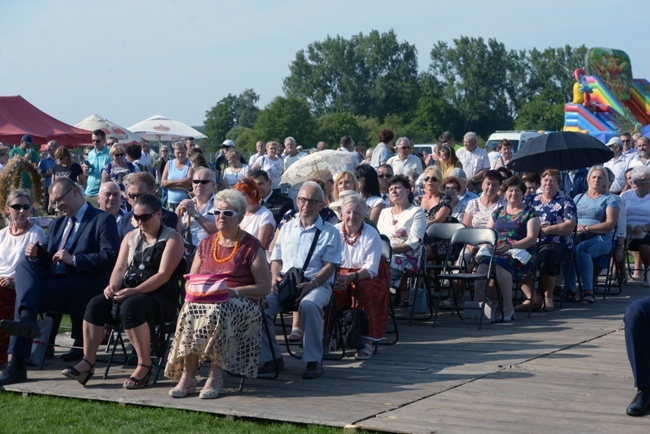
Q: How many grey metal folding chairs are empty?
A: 2